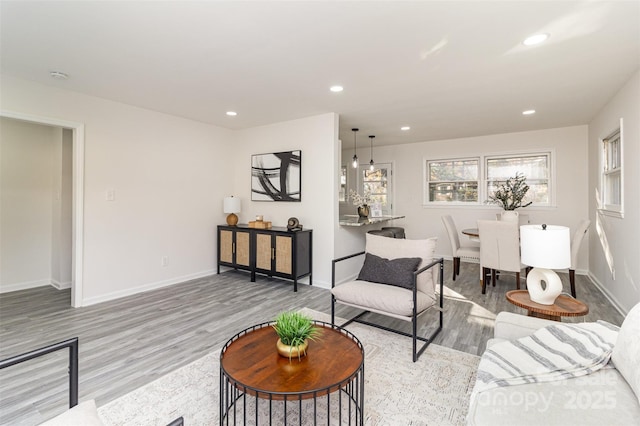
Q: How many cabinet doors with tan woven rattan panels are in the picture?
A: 4